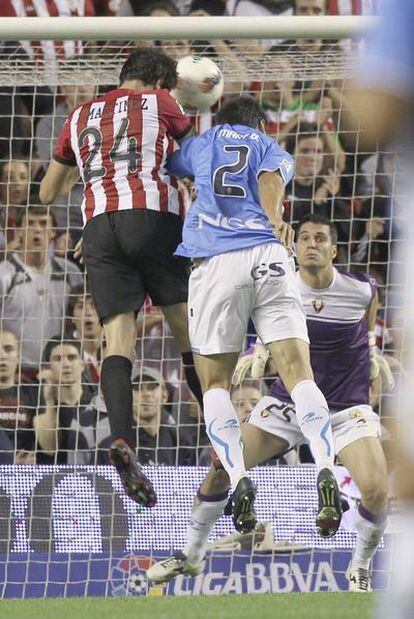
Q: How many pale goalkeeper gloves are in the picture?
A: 2